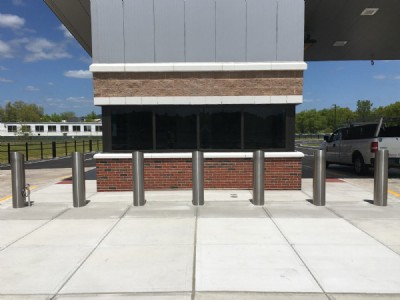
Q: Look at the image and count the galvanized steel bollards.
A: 7